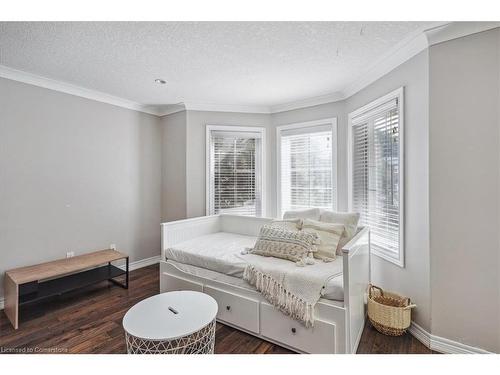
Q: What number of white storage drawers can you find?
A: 3